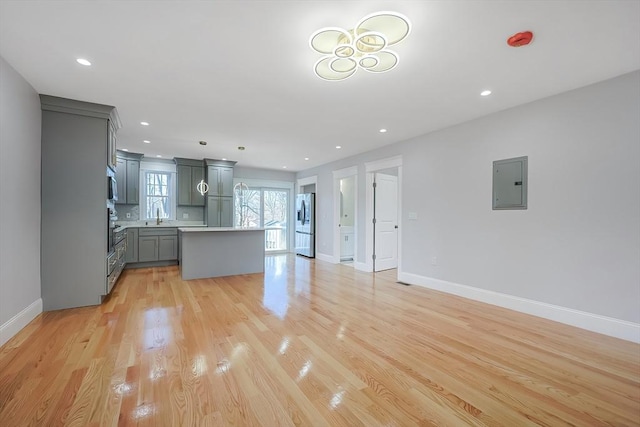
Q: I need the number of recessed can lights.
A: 11